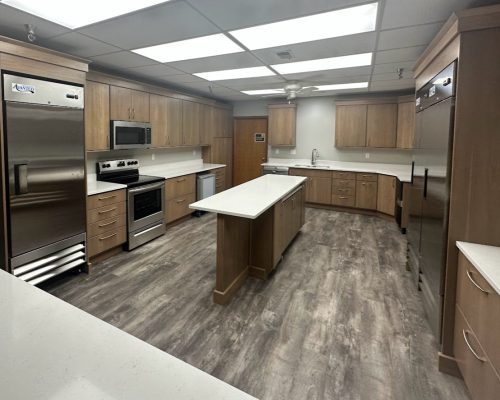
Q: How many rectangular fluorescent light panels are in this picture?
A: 7